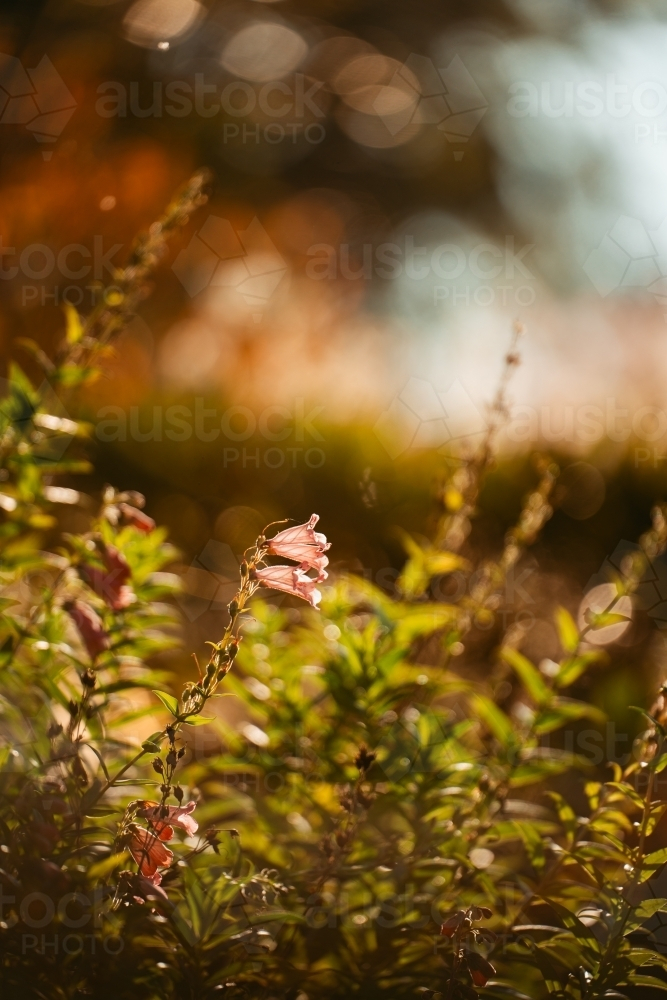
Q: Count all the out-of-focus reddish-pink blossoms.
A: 3